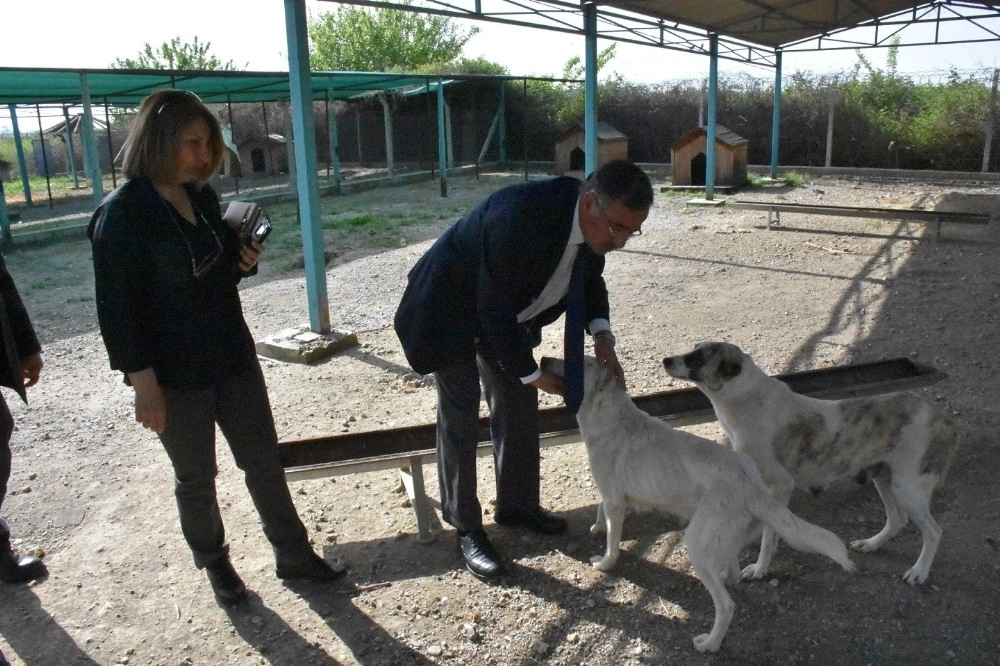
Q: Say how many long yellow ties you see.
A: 0